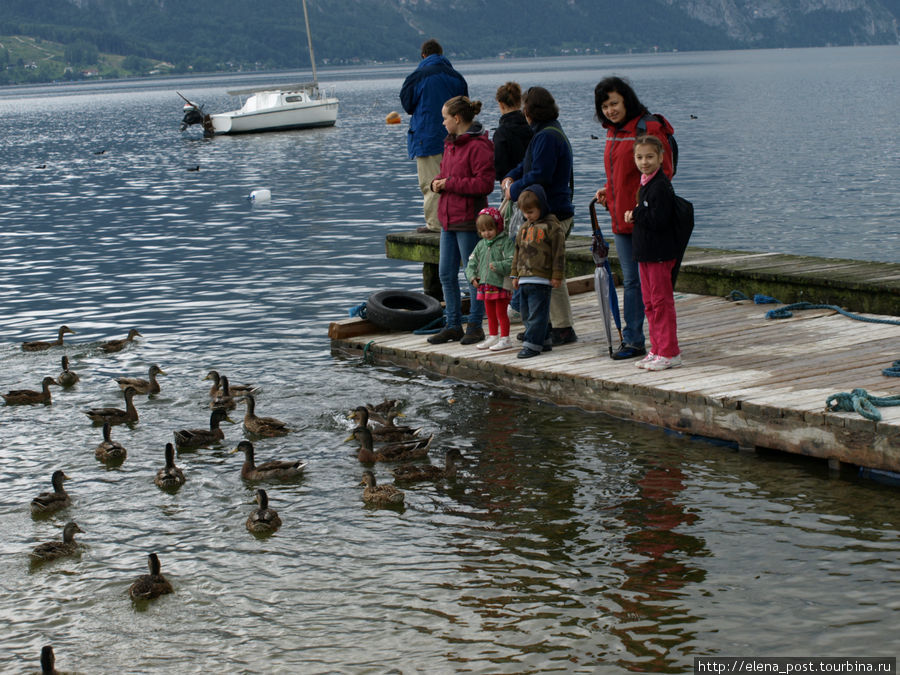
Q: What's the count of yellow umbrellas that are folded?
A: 0